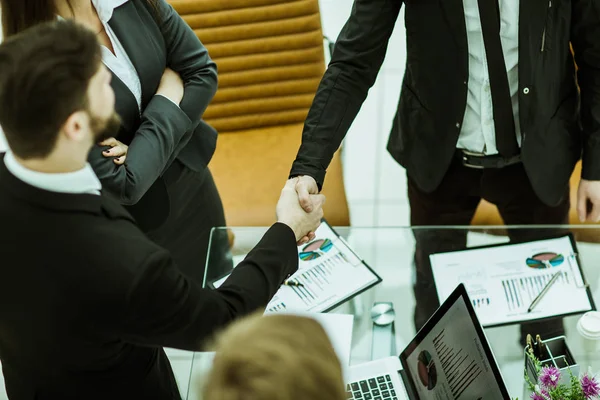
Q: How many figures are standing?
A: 3